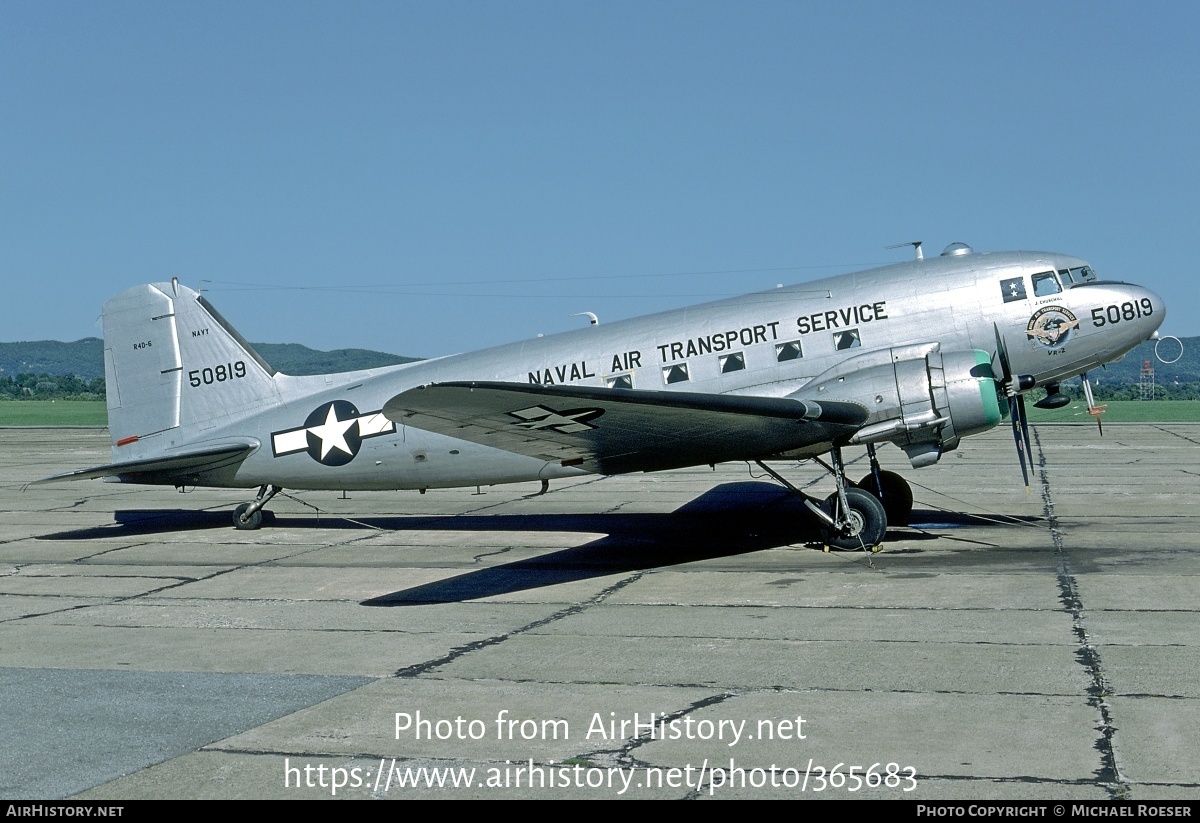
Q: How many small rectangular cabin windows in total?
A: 5